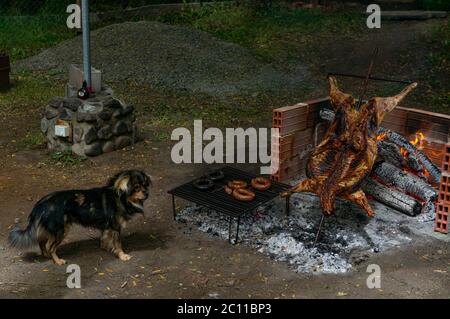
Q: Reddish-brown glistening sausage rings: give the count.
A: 3